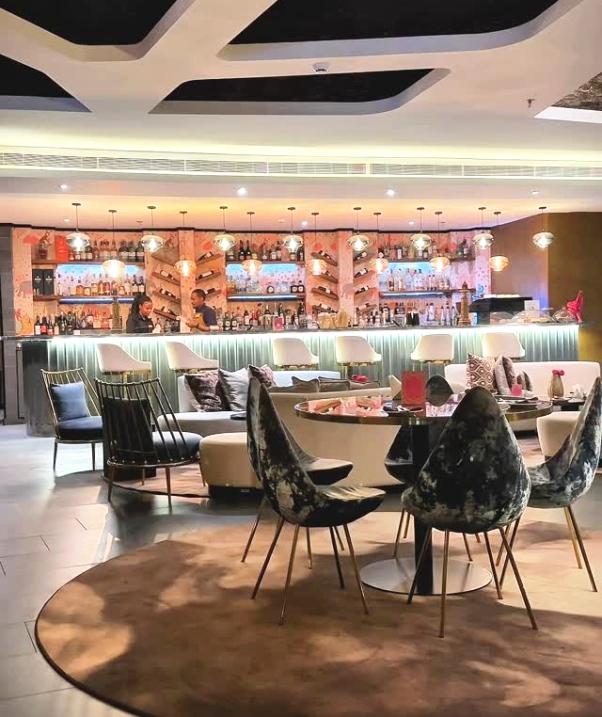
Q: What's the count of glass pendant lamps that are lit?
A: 15